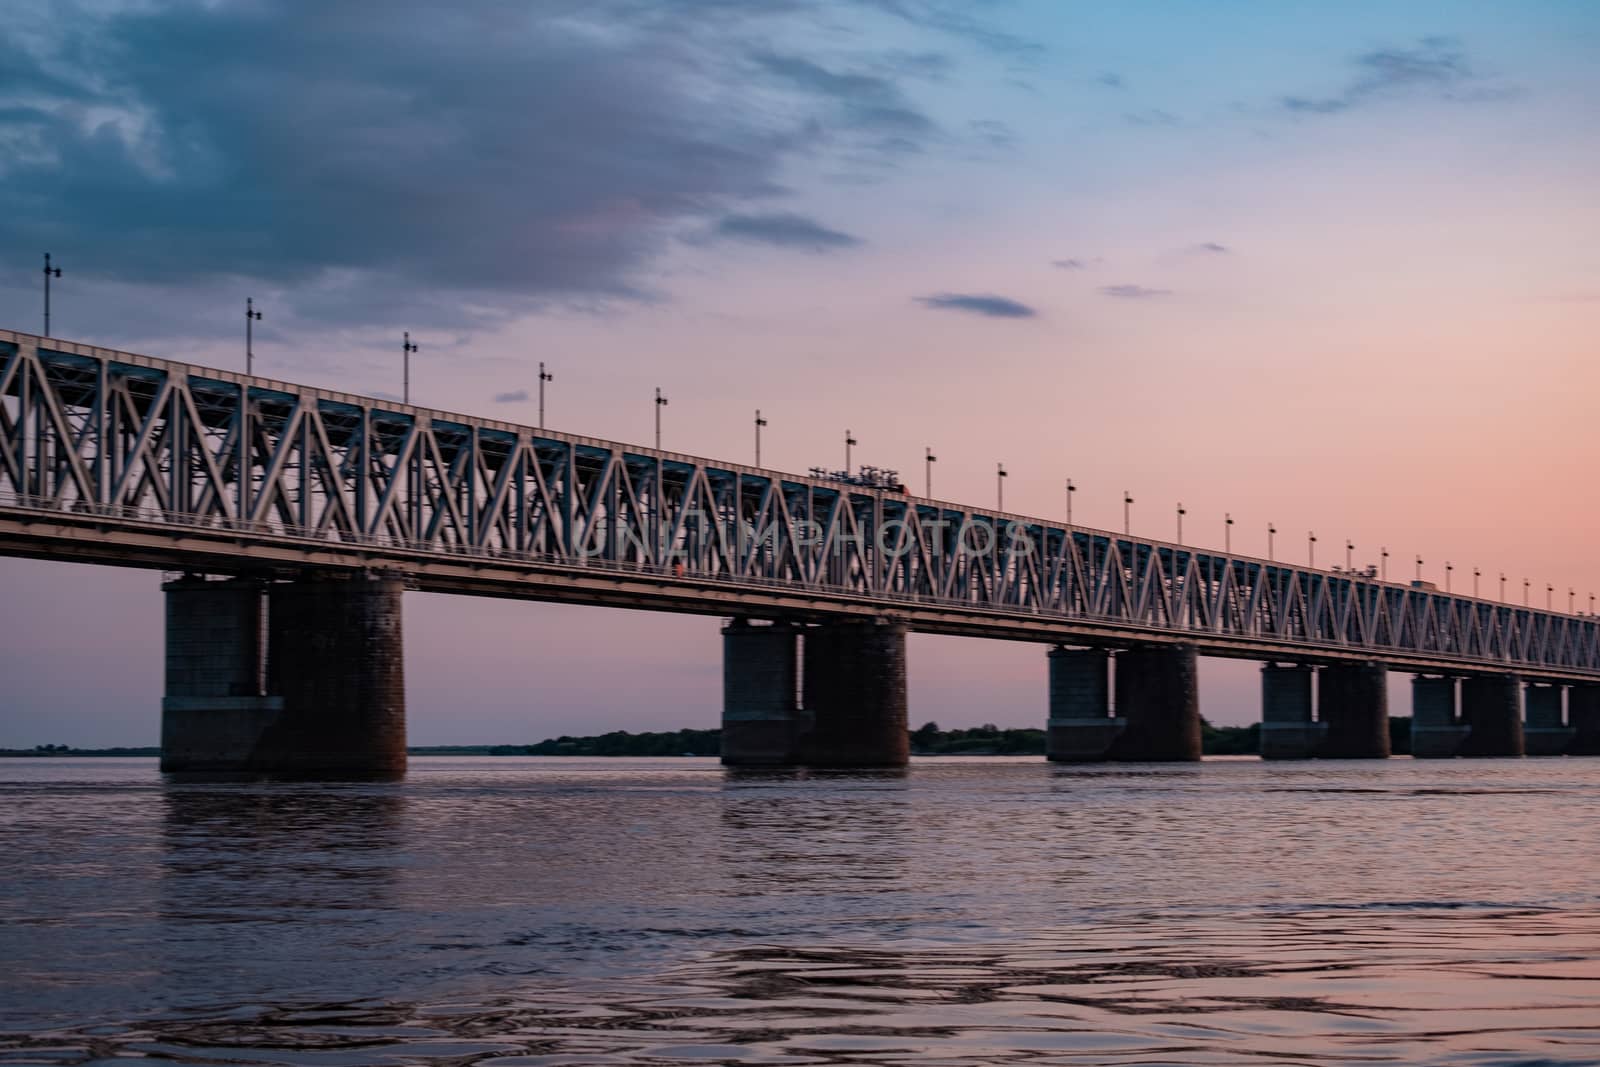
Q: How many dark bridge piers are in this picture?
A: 6